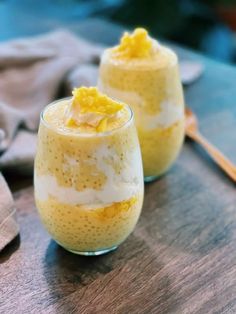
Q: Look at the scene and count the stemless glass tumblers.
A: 2